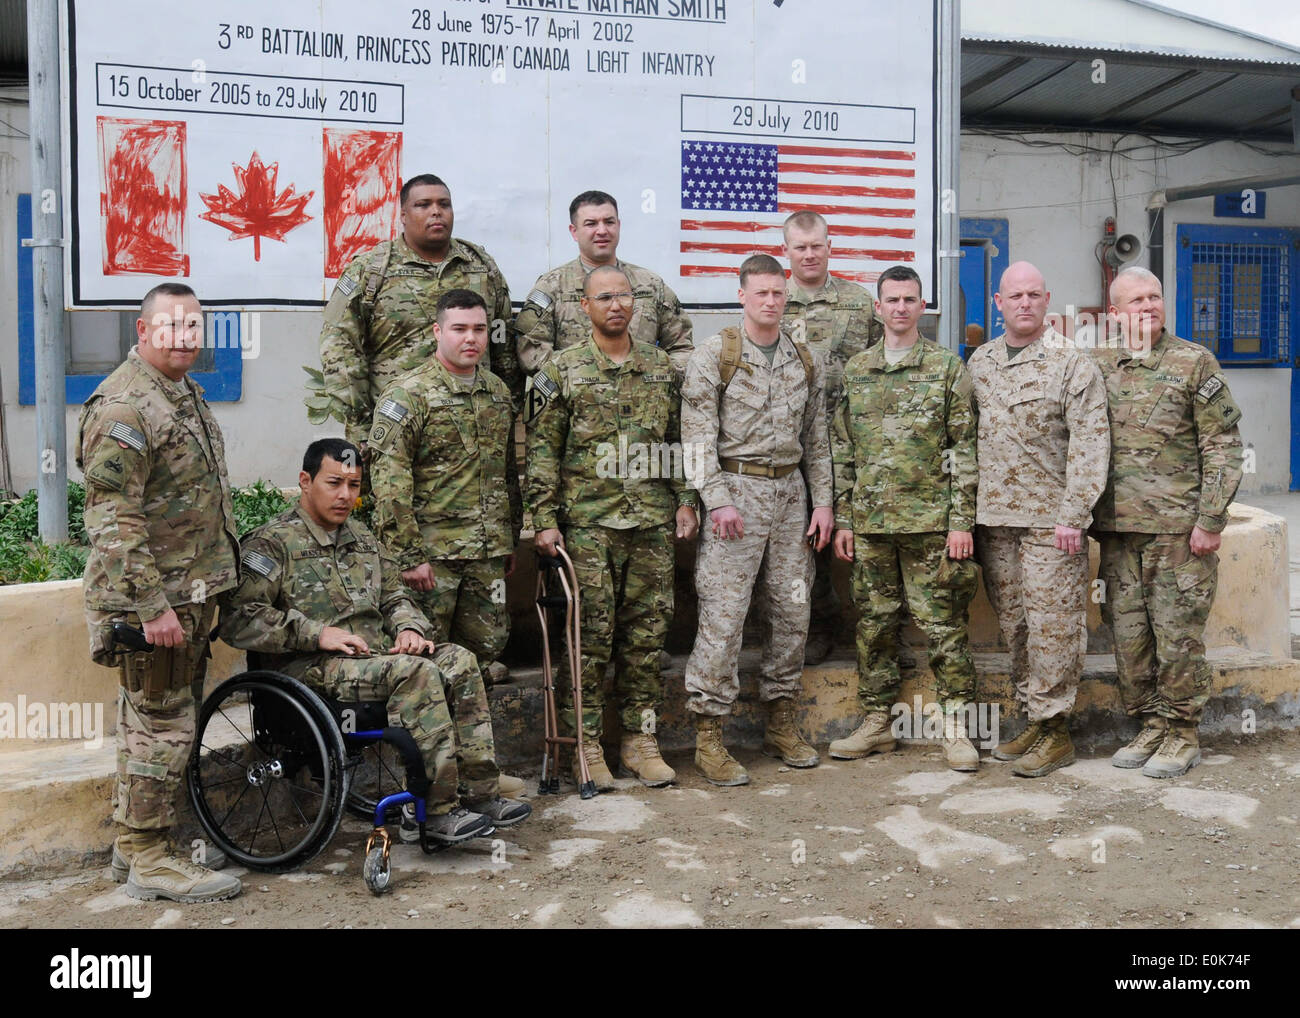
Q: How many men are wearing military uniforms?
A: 11